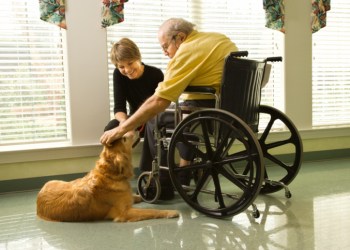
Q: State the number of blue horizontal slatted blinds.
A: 0